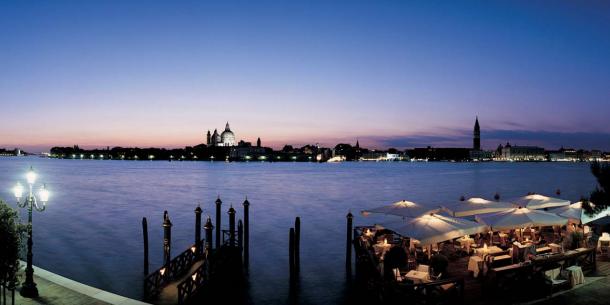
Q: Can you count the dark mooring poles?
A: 11